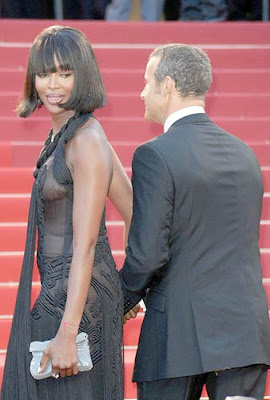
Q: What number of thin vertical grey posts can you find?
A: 2